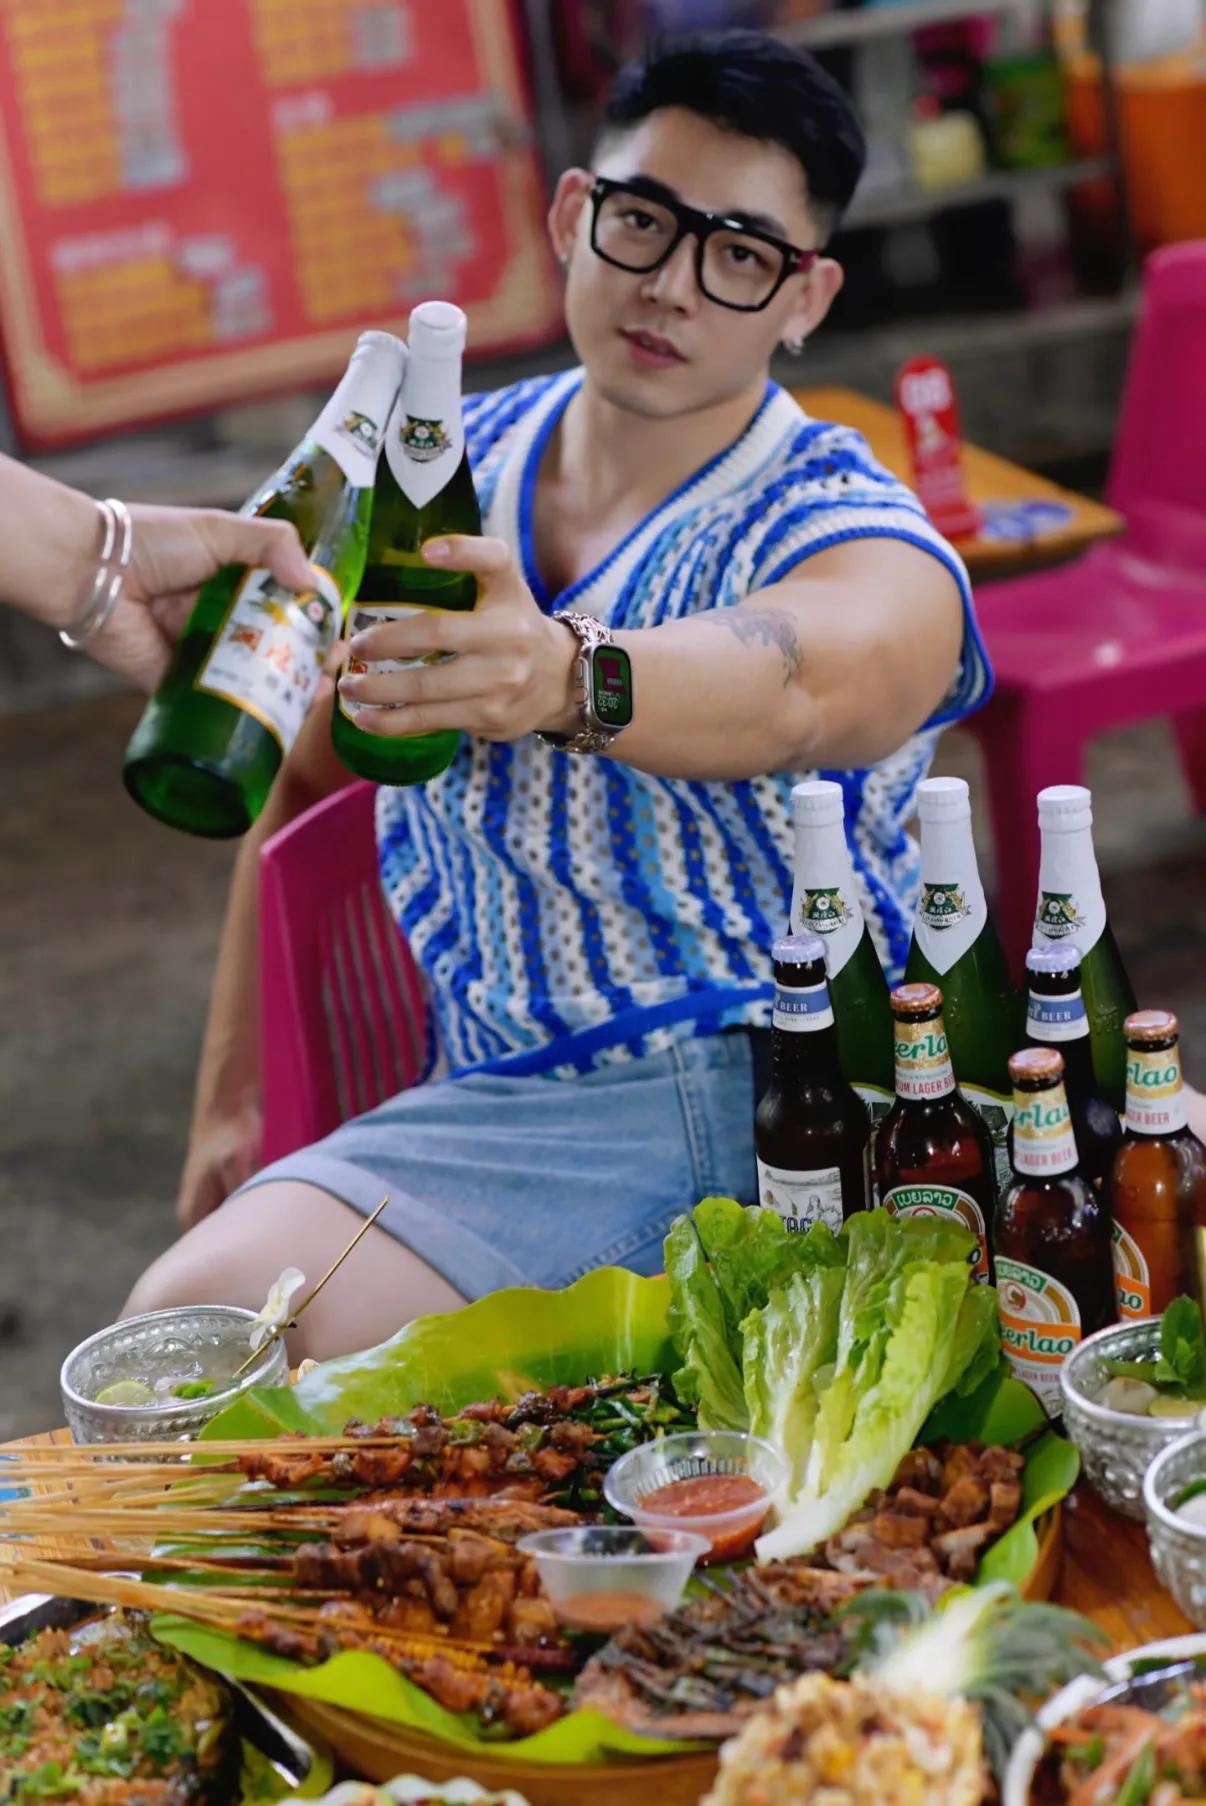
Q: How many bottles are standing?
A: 8